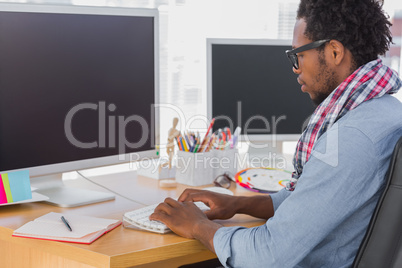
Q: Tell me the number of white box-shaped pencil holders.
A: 2